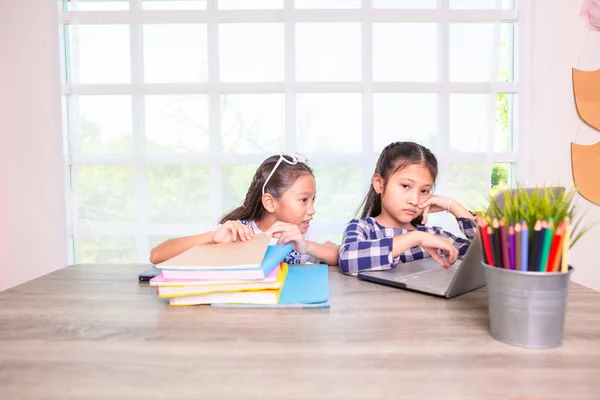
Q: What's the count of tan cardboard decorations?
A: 2